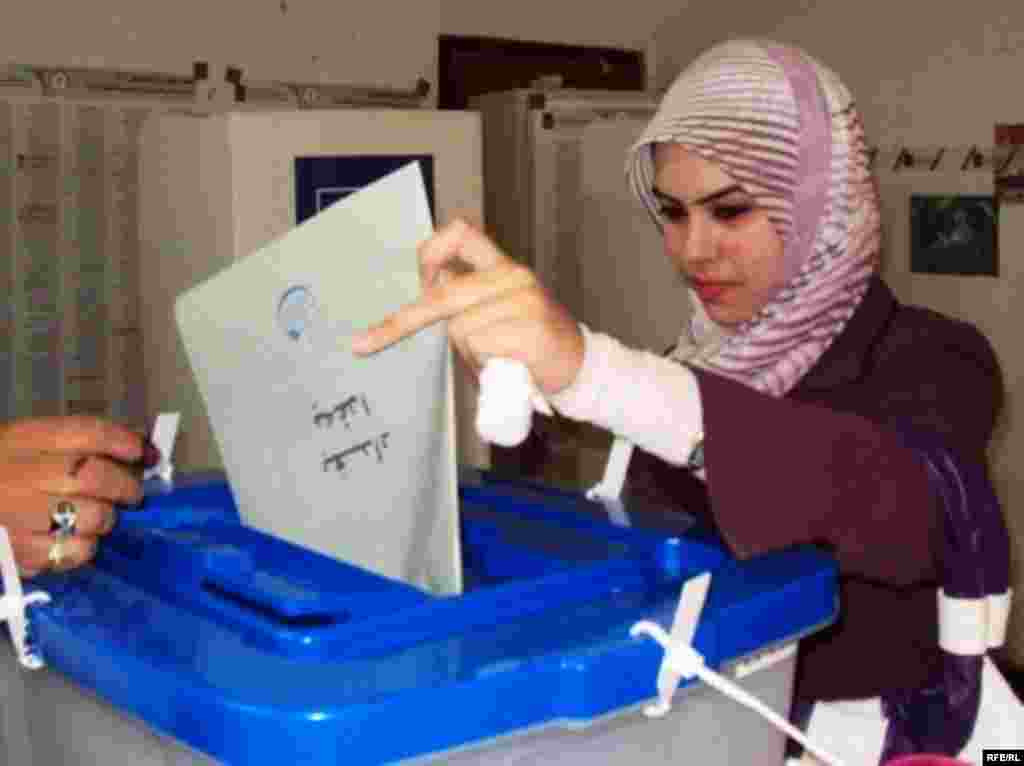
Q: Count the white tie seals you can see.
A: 4